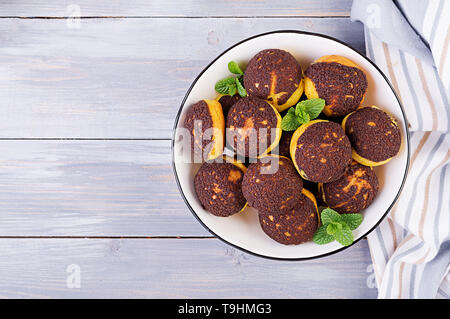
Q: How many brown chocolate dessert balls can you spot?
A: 12